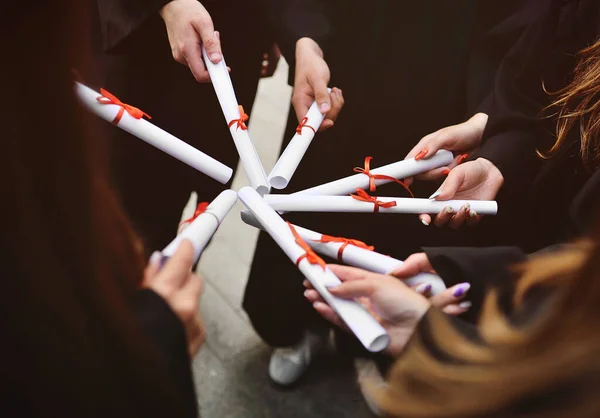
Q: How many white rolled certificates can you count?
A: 8